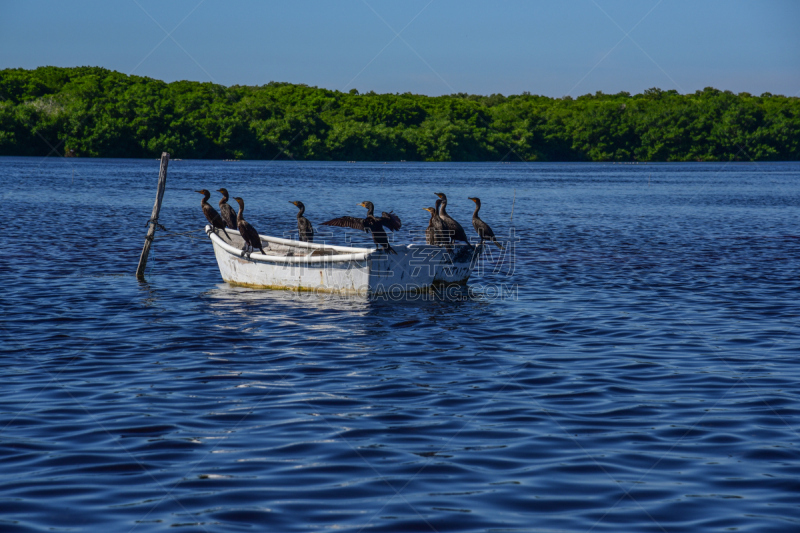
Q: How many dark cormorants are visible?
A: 9